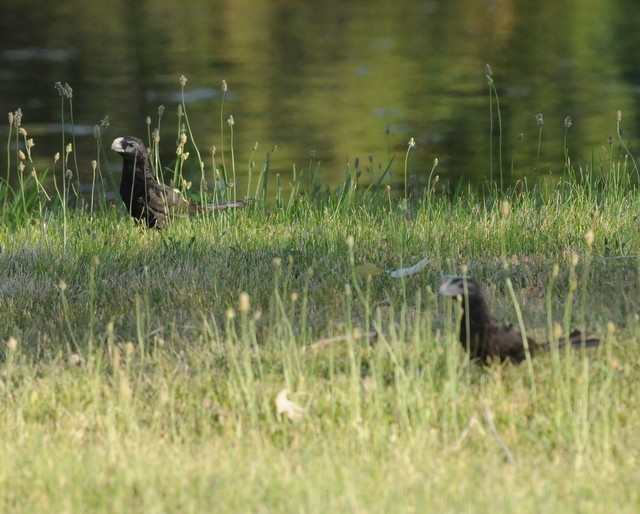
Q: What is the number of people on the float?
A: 0